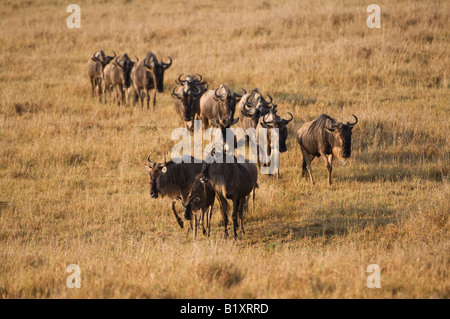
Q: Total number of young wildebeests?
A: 1